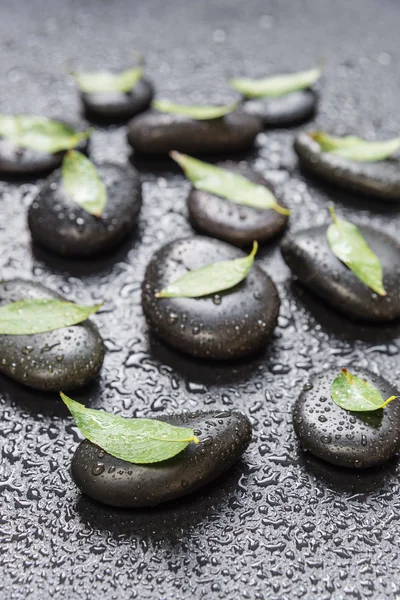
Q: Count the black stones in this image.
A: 12